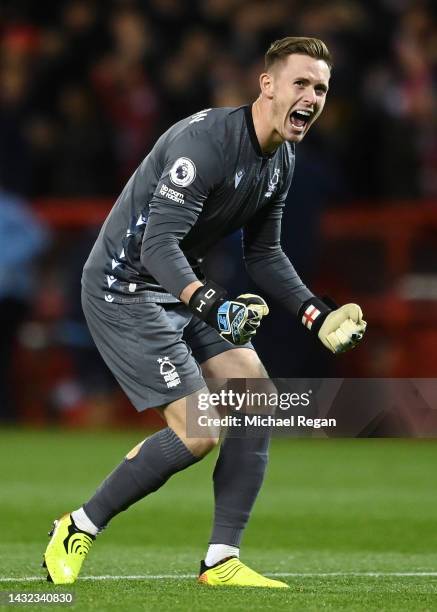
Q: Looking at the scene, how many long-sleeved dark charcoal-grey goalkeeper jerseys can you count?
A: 1